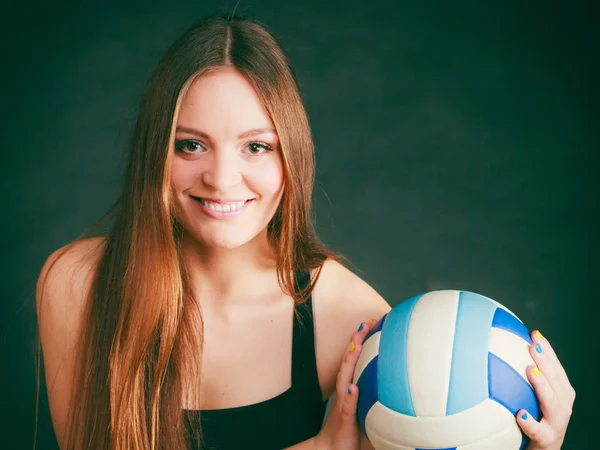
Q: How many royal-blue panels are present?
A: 5